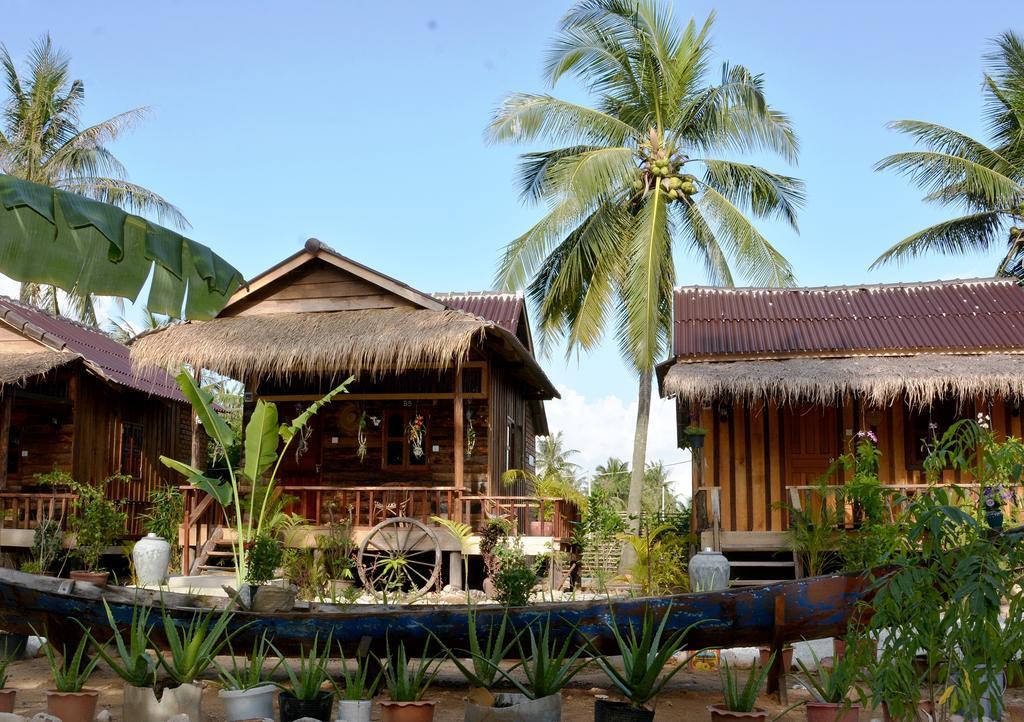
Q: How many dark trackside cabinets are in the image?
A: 0